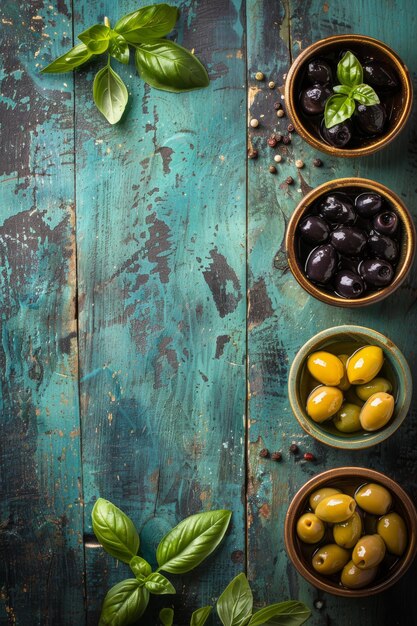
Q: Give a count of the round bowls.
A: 4